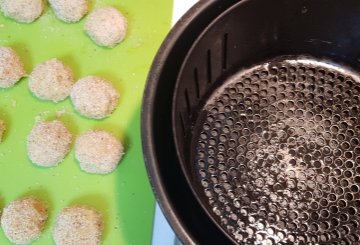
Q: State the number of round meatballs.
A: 11